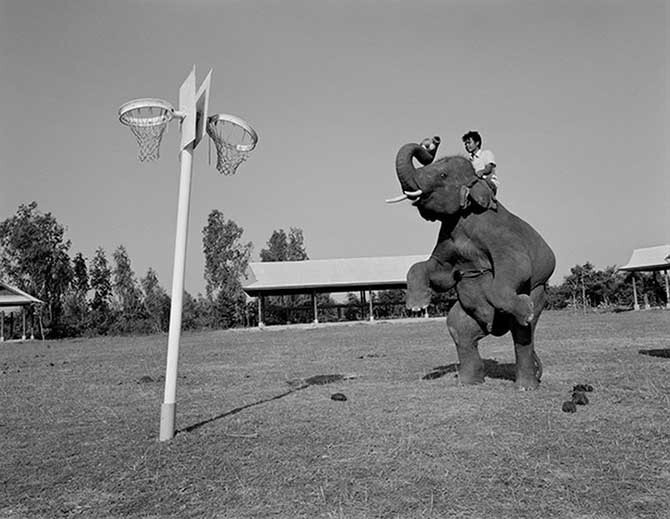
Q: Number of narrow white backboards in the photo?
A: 2